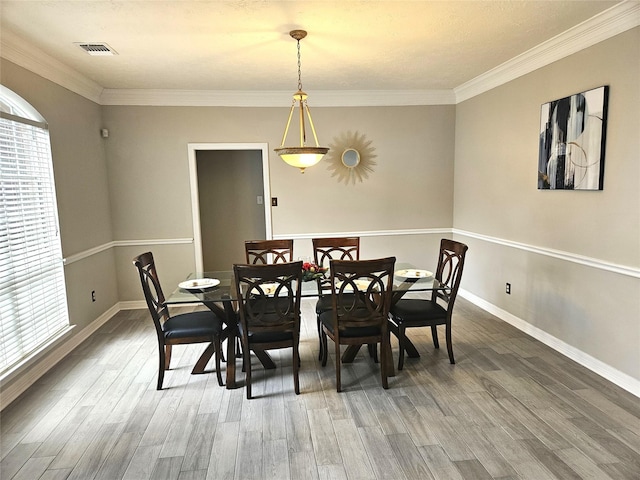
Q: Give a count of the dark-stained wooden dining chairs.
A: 6